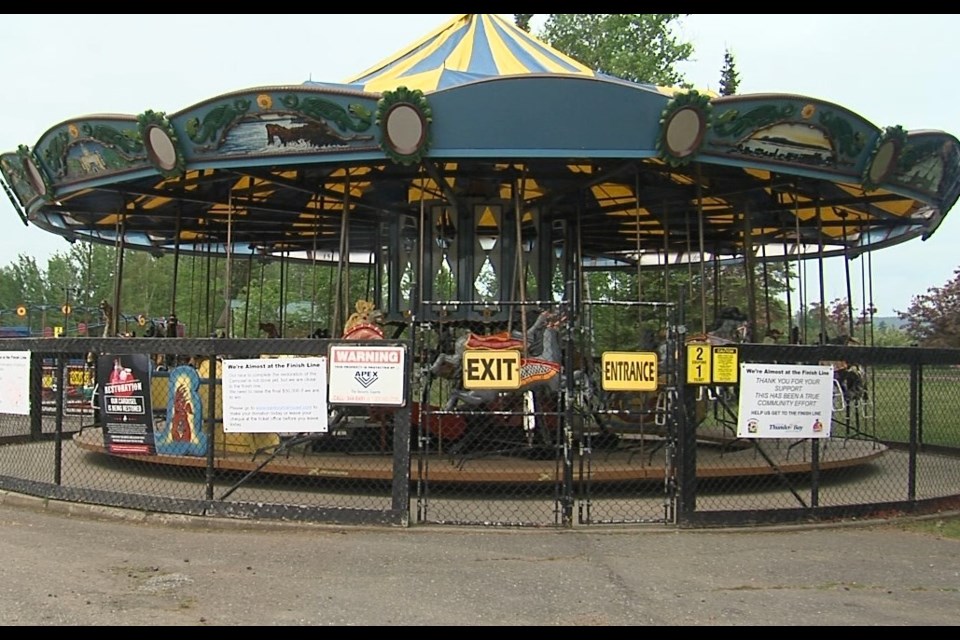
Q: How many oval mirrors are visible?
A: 5